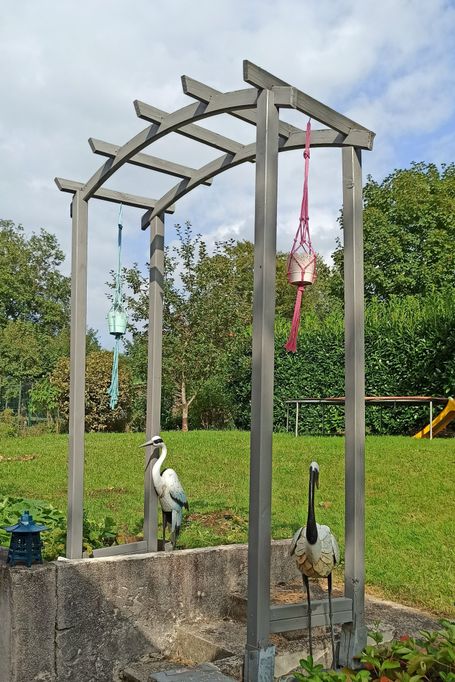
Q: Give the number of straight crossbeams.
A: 5